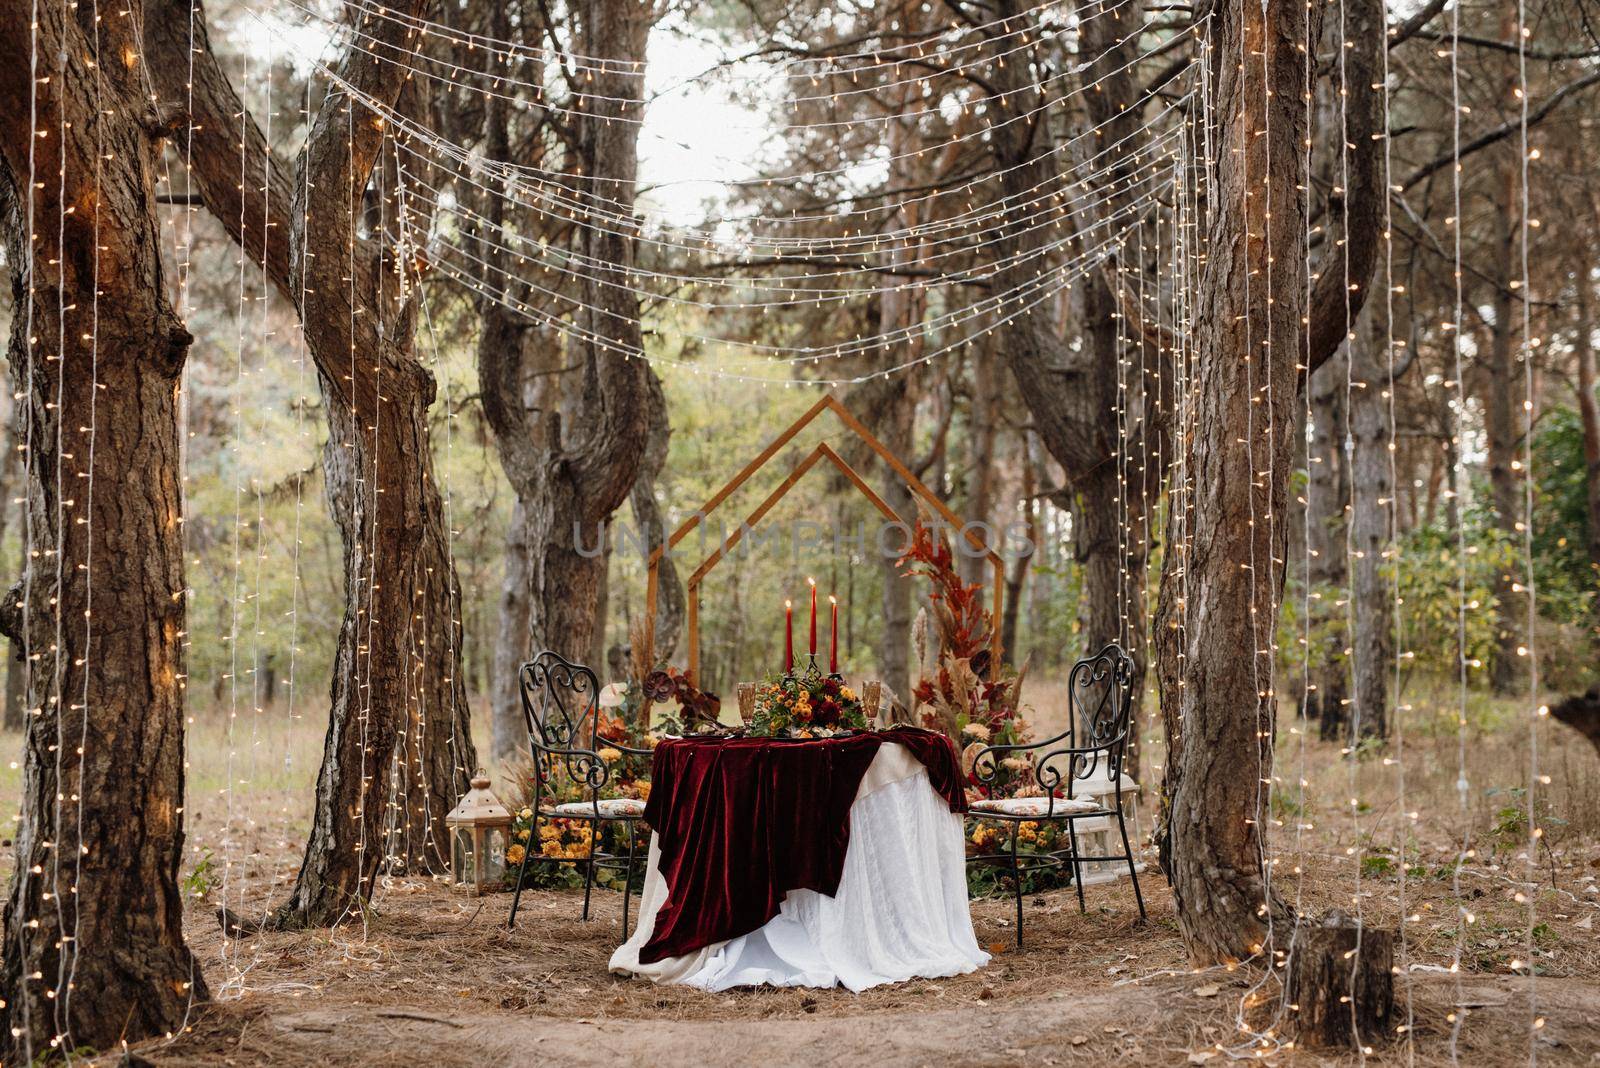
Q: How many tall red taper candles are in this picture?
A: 3